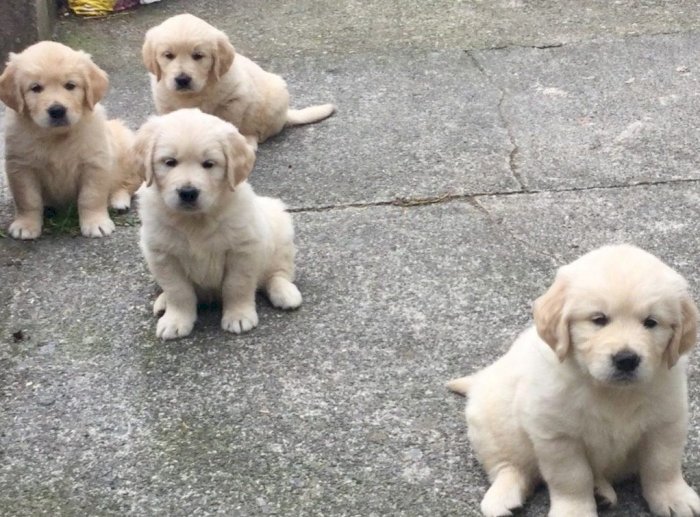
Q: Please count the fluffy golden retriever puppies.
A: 4